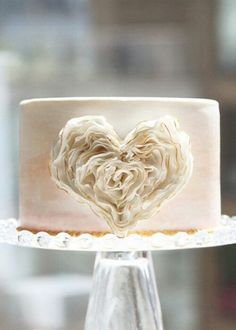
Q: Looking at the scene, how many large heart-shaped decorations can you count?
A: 1